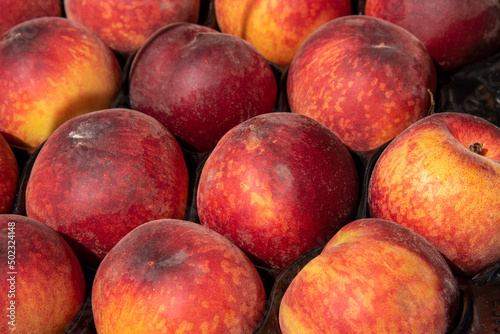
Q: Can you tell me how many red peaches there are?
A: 14